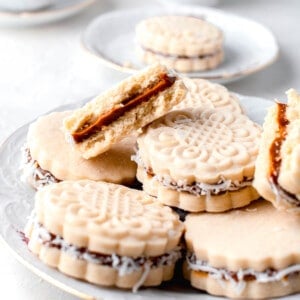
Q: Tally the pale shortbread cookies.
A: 8